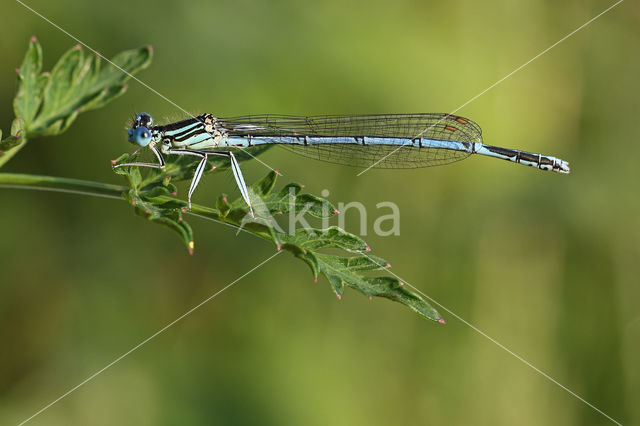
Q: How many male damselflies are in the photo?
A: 1